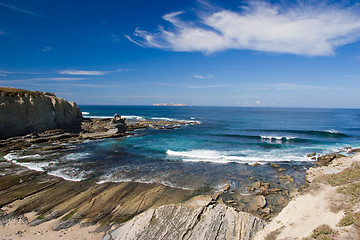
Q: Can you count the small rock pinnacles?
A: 1